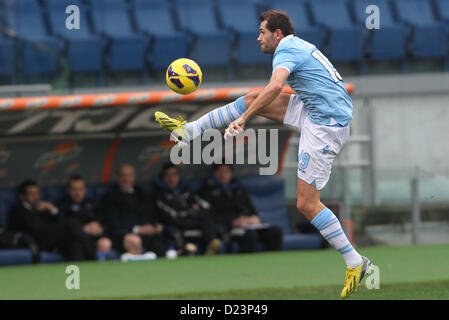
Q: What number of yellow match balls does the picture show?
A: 1